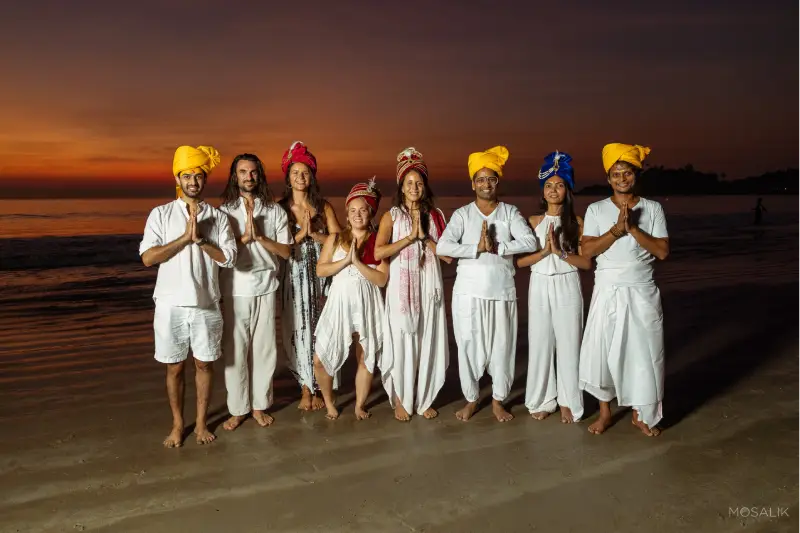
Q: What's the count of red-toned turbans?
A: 3